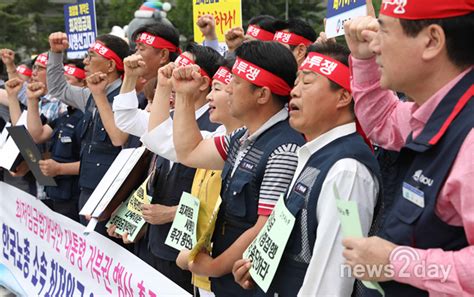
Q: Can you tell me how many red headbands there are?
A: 12